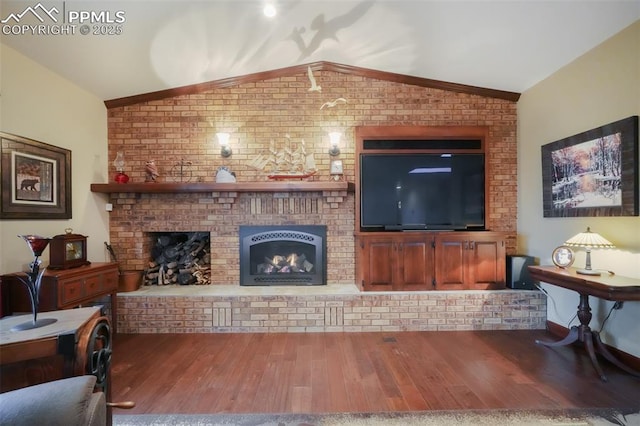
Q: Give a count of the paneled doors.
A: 4